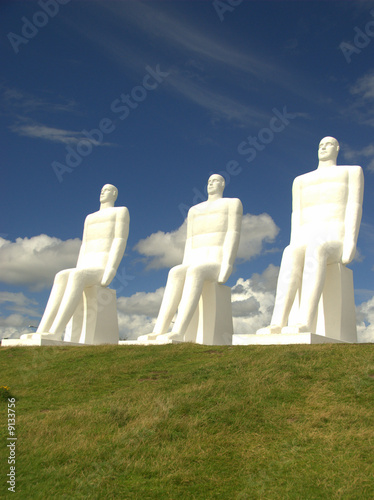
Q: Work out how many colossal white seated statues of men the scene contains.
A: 3